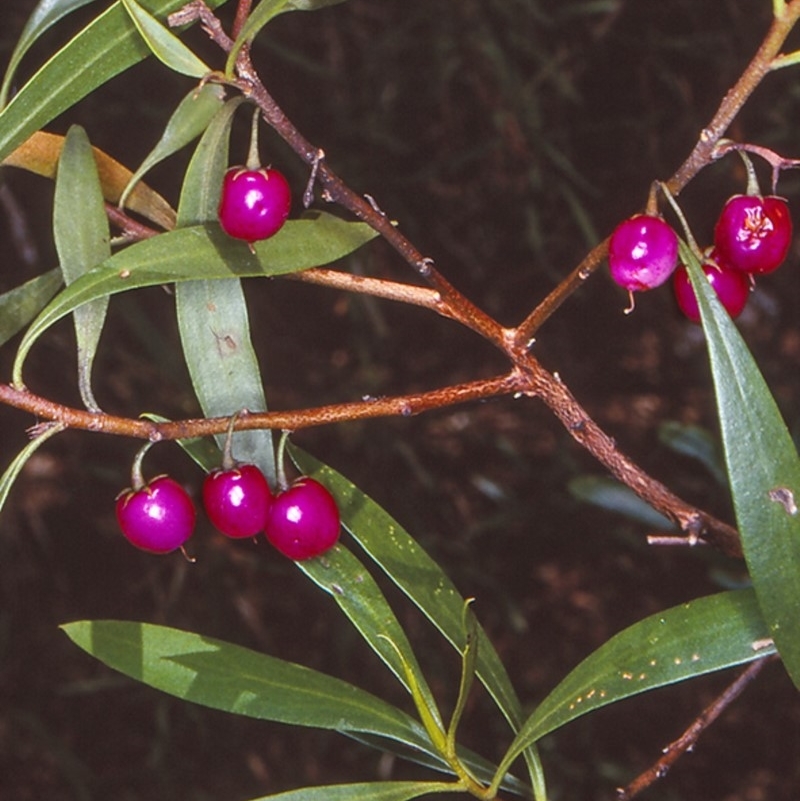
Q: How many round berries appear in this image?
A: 7